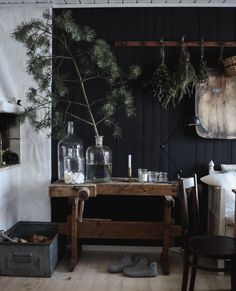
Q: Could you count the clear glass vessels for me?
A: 6